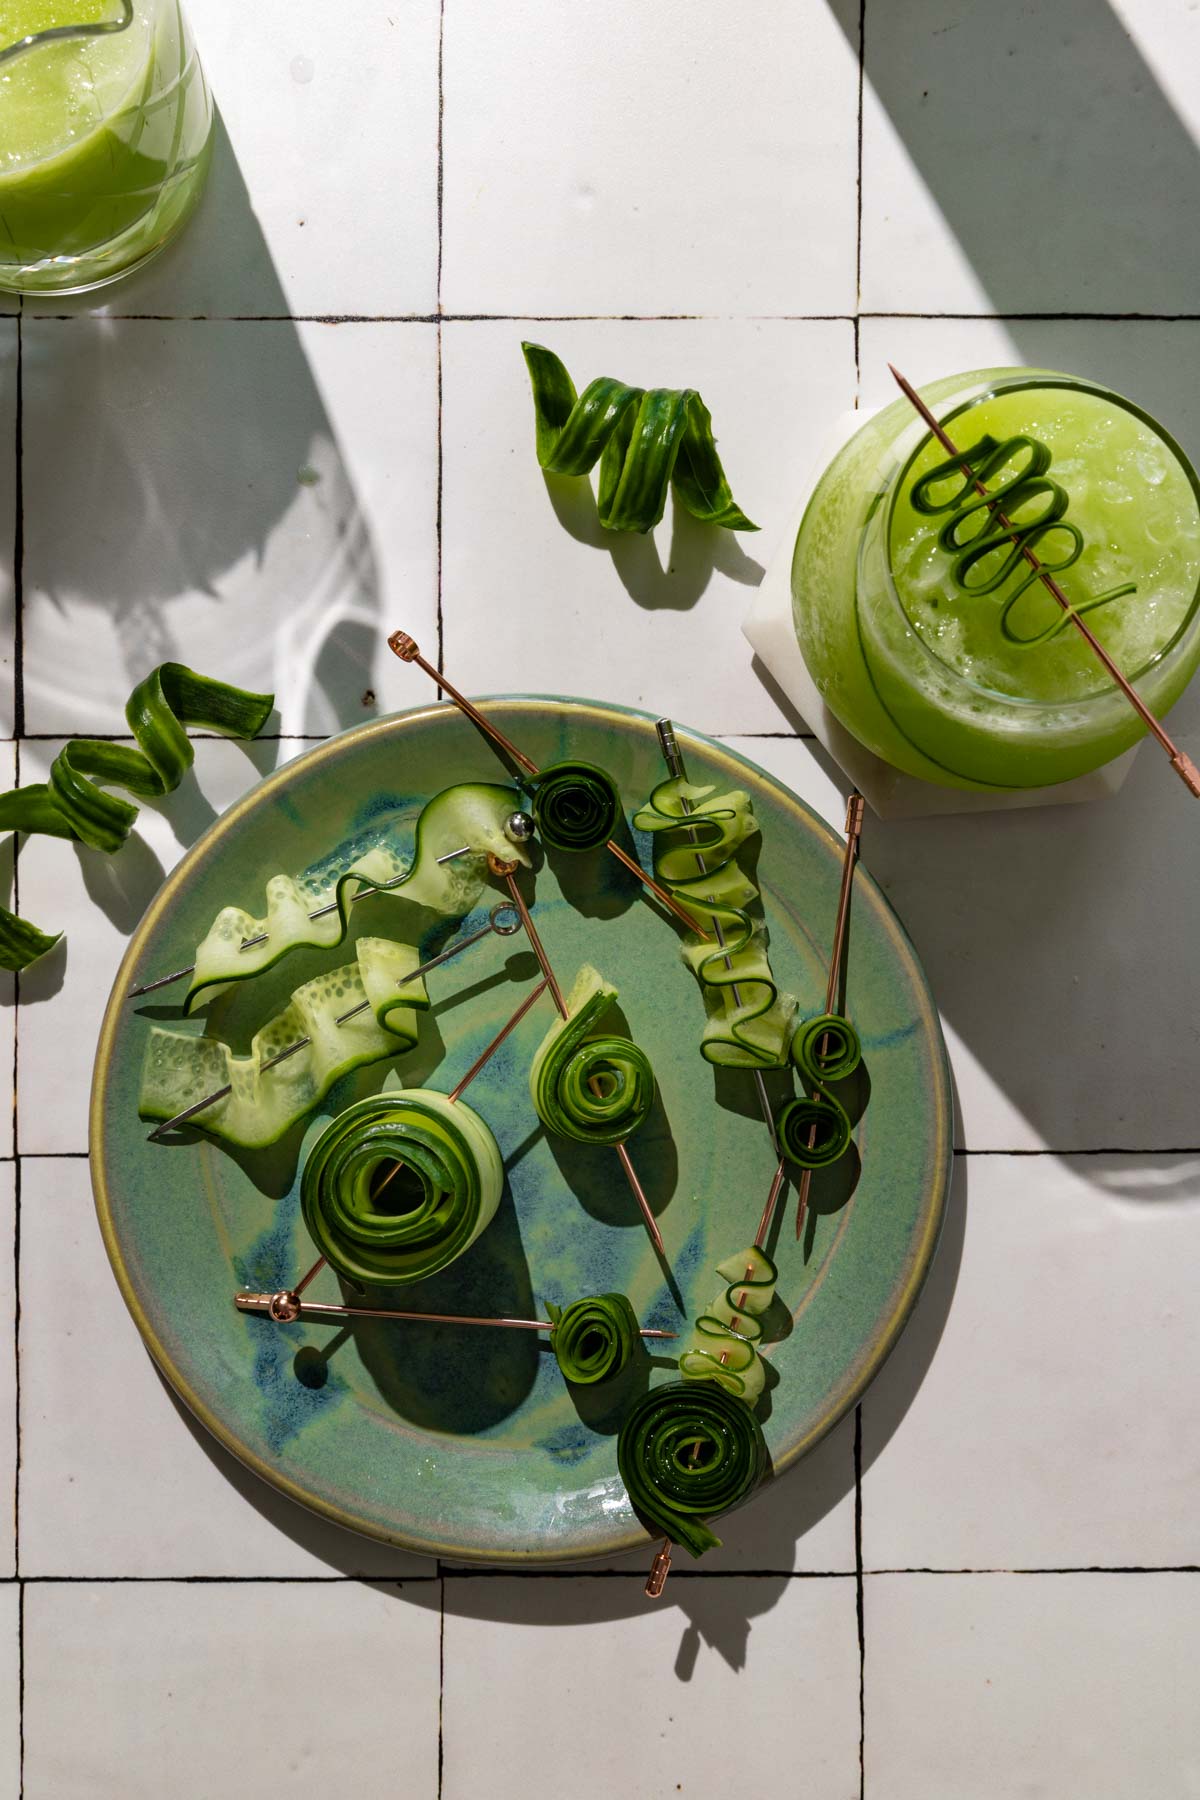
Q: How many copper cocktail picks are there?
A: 7